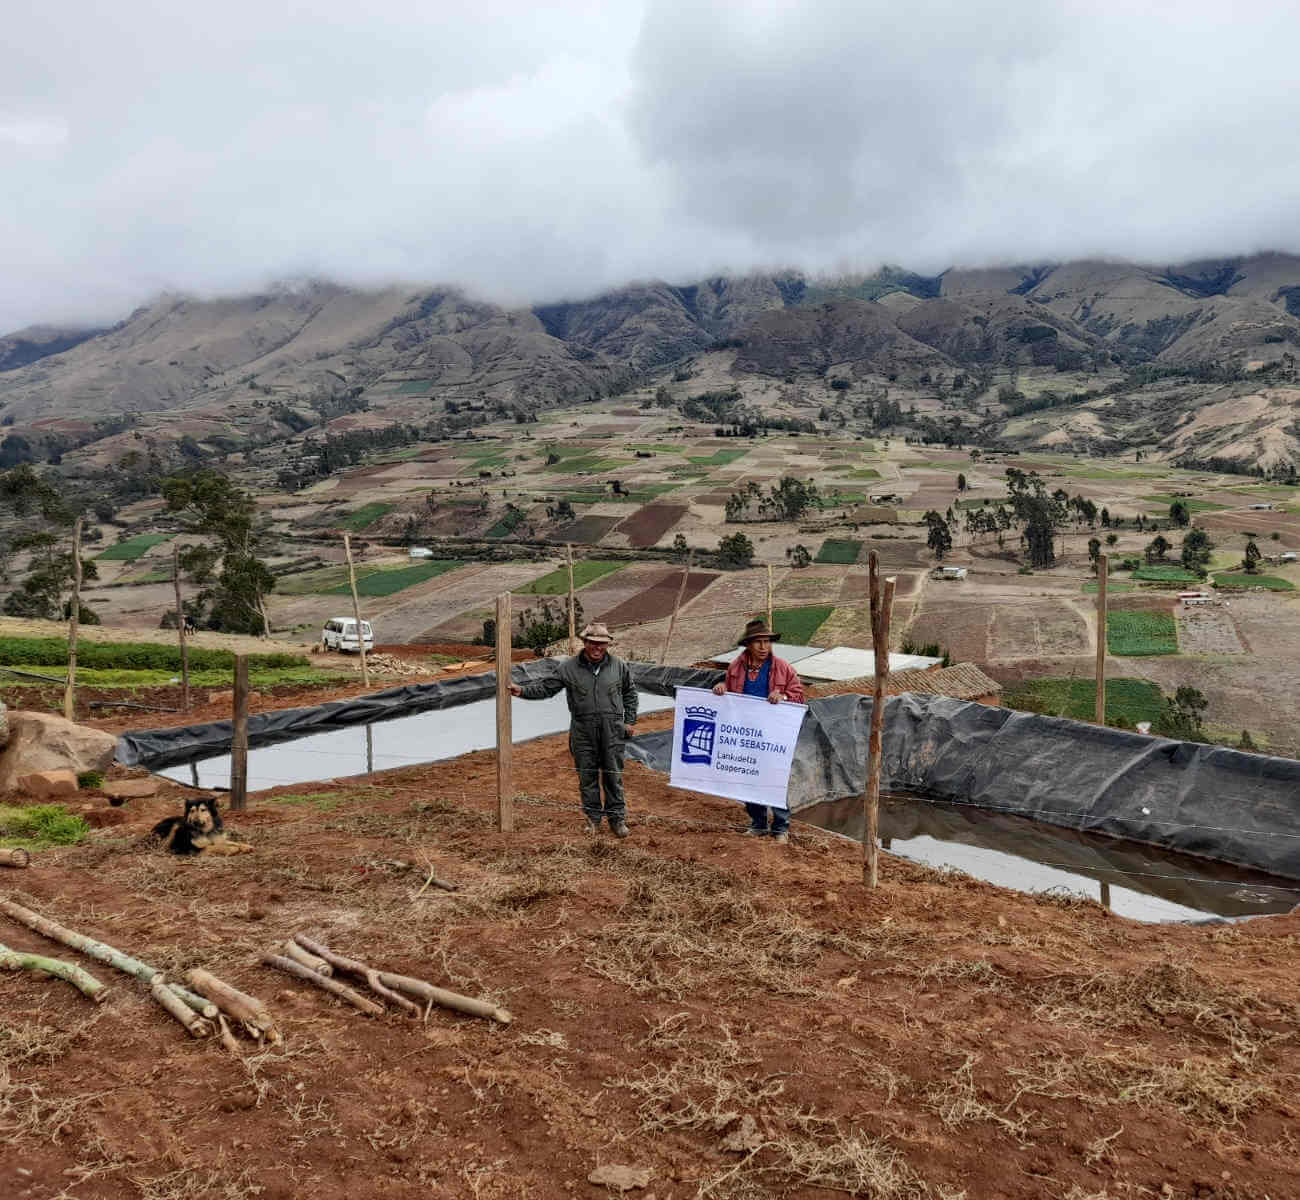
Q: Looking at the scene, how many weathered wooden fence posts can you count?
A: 10